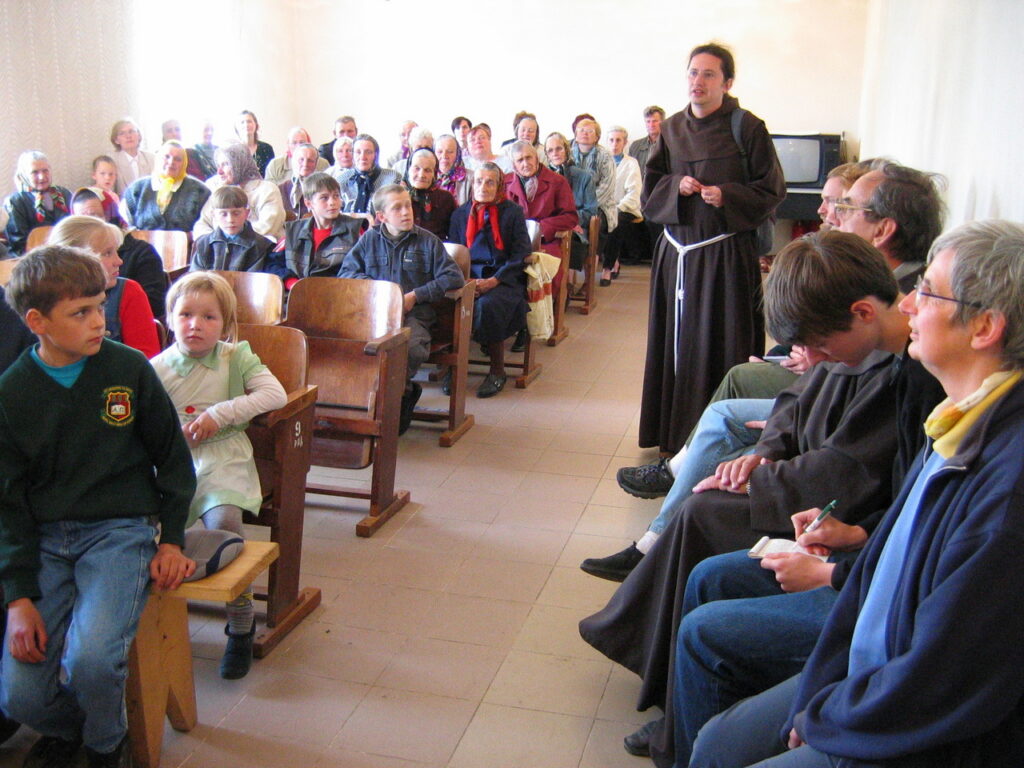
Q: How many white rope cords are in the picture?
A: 1